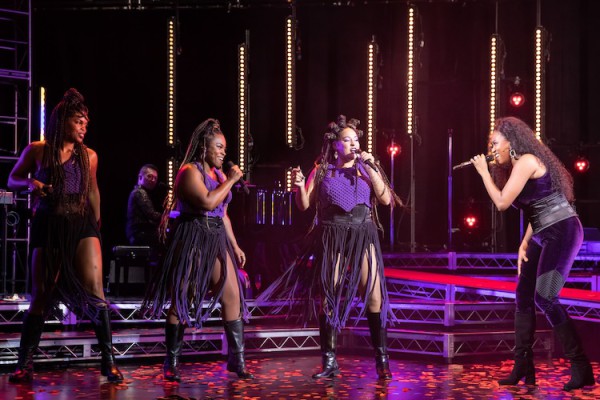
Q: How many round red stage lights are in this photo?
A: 4